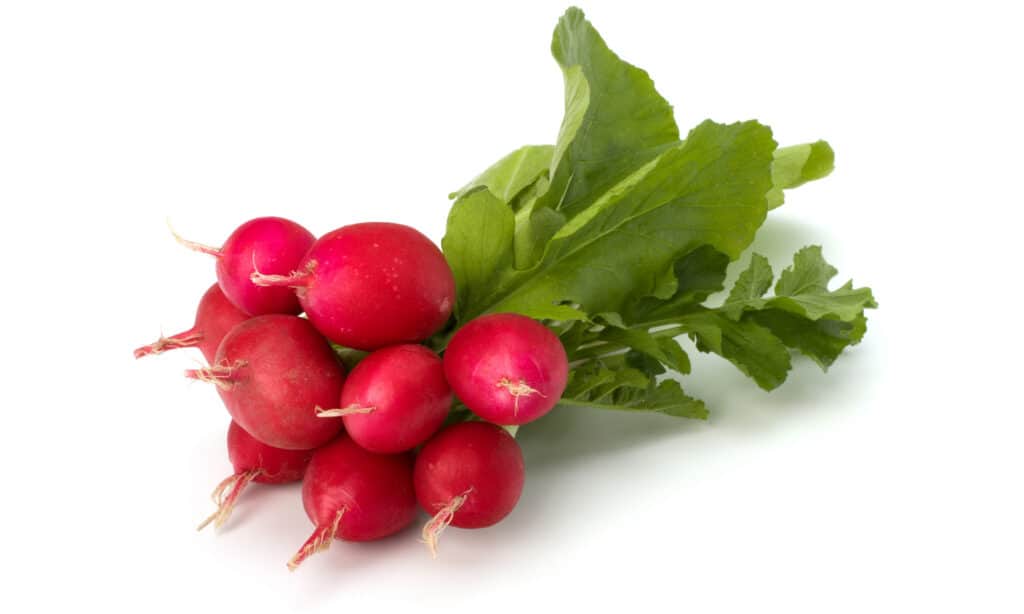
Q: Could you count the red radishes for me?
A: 9